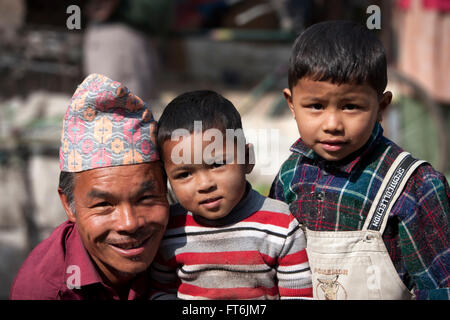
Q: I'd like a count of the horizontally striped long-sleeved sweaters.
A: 1